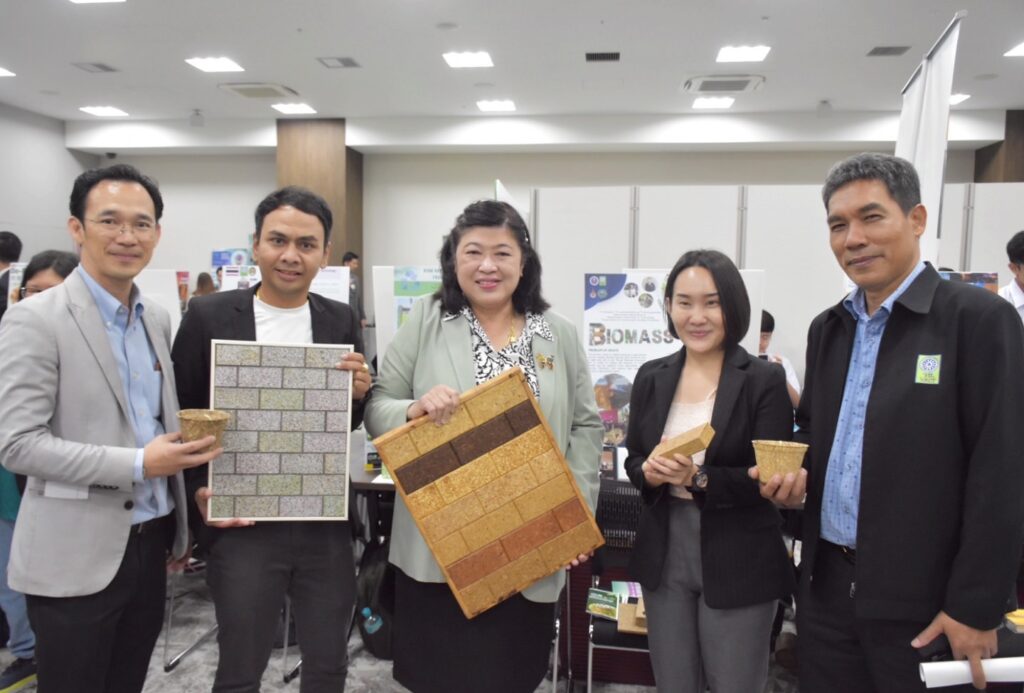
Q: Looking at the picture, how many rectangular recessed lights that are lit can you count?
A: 11